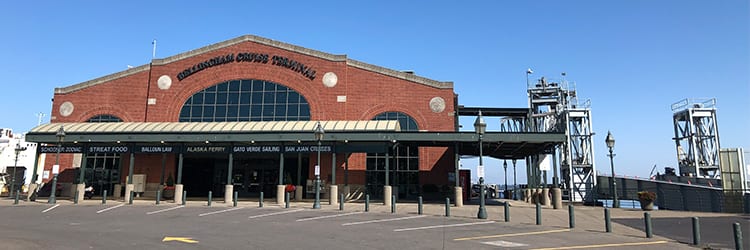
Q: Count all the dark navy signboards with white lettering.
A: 6